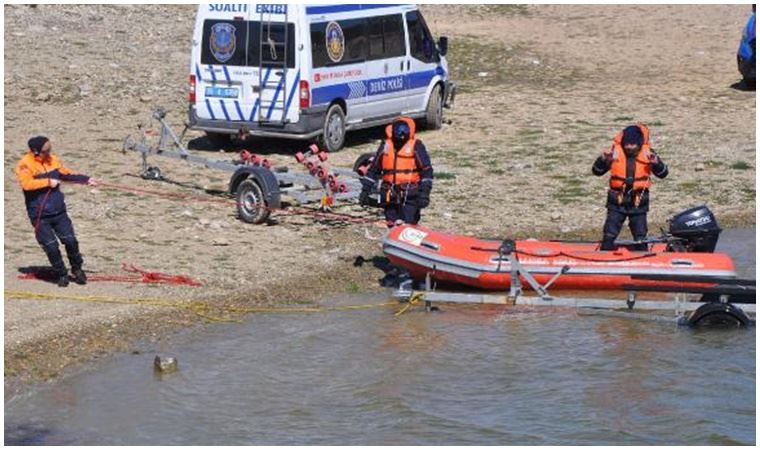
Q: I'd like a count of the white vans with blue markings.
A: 1